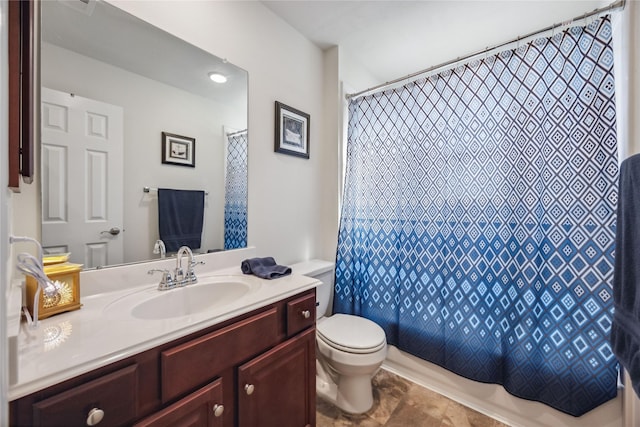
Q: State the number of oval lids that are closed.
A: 1